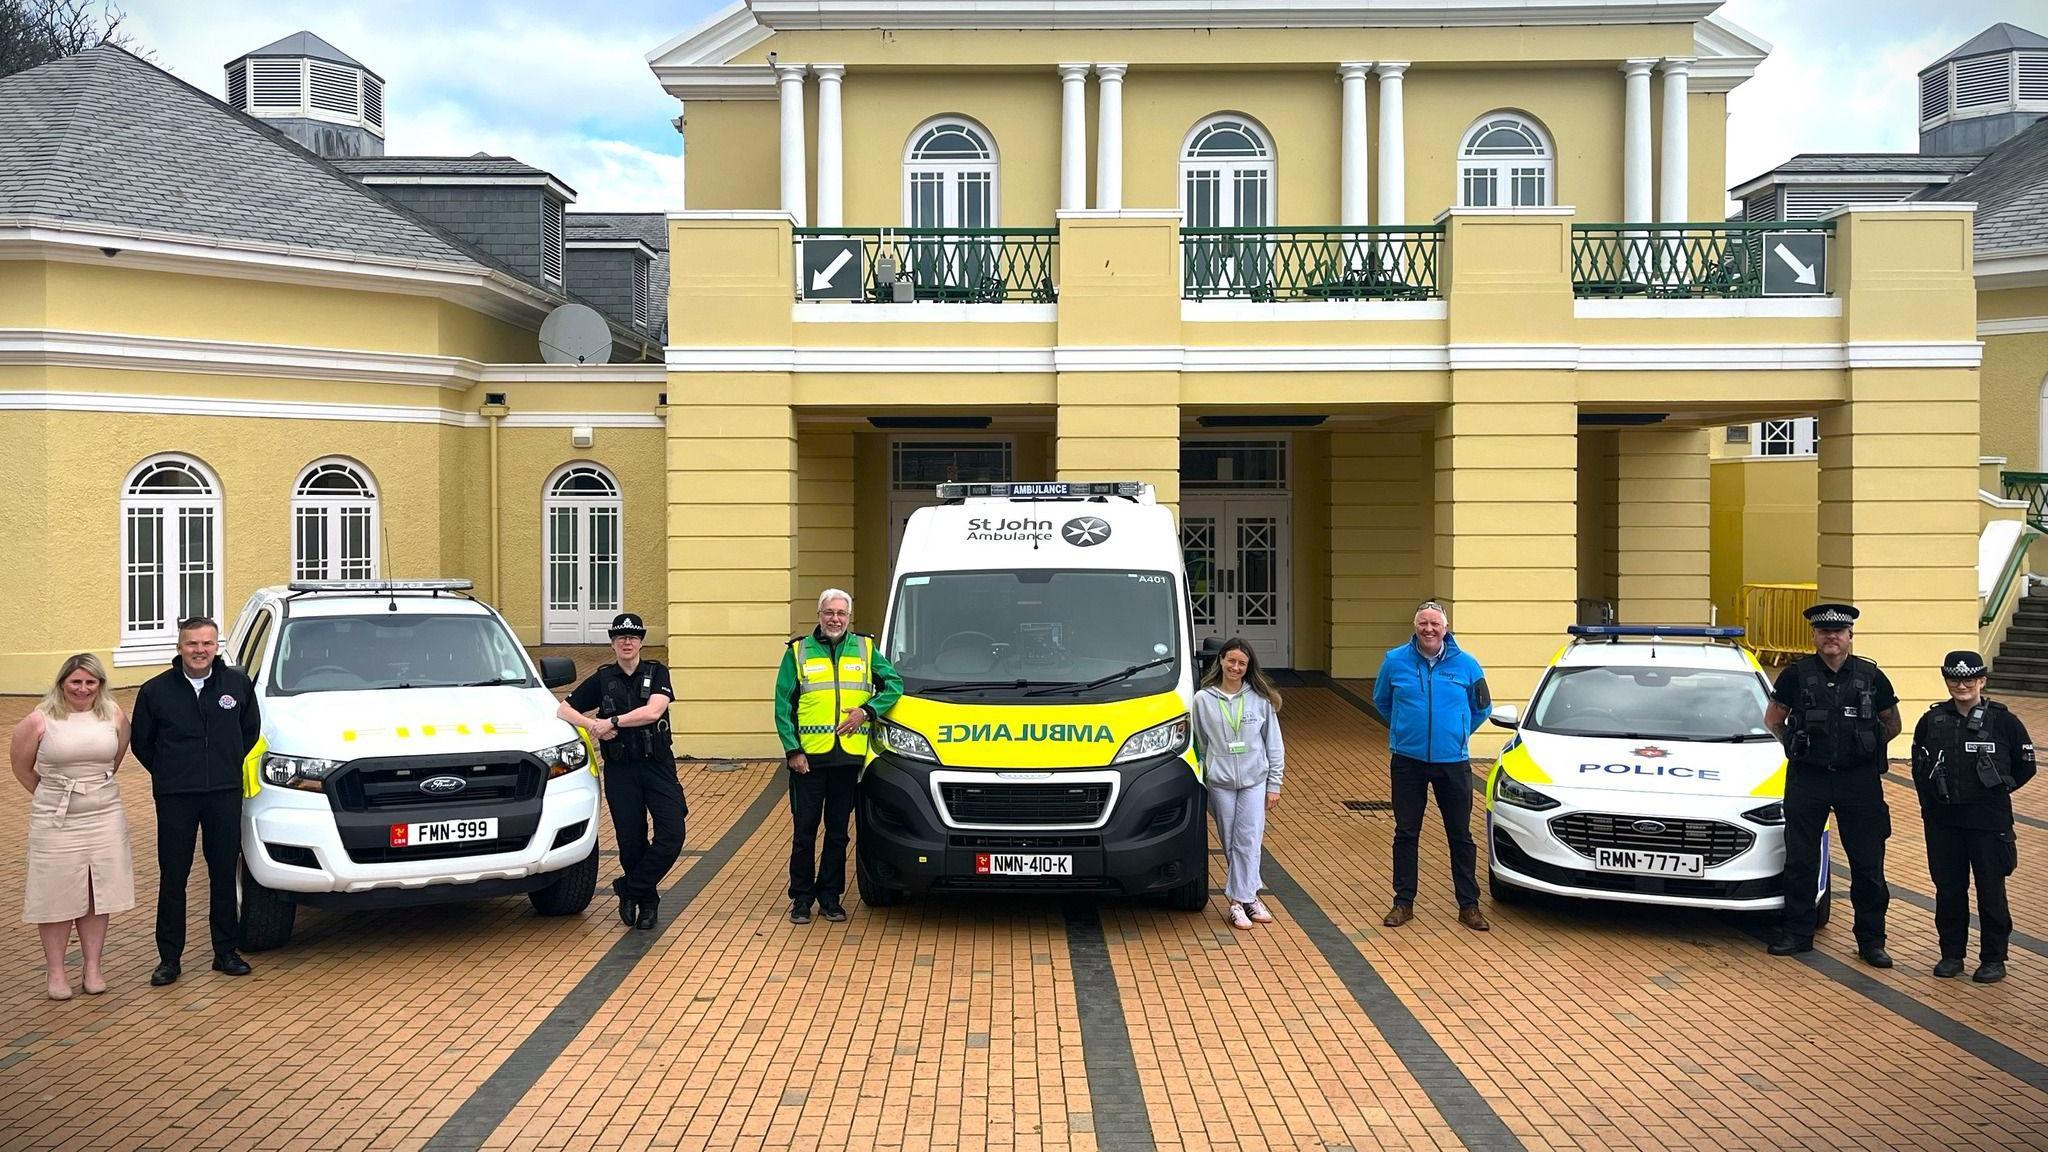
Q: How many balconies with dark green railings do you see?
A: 3